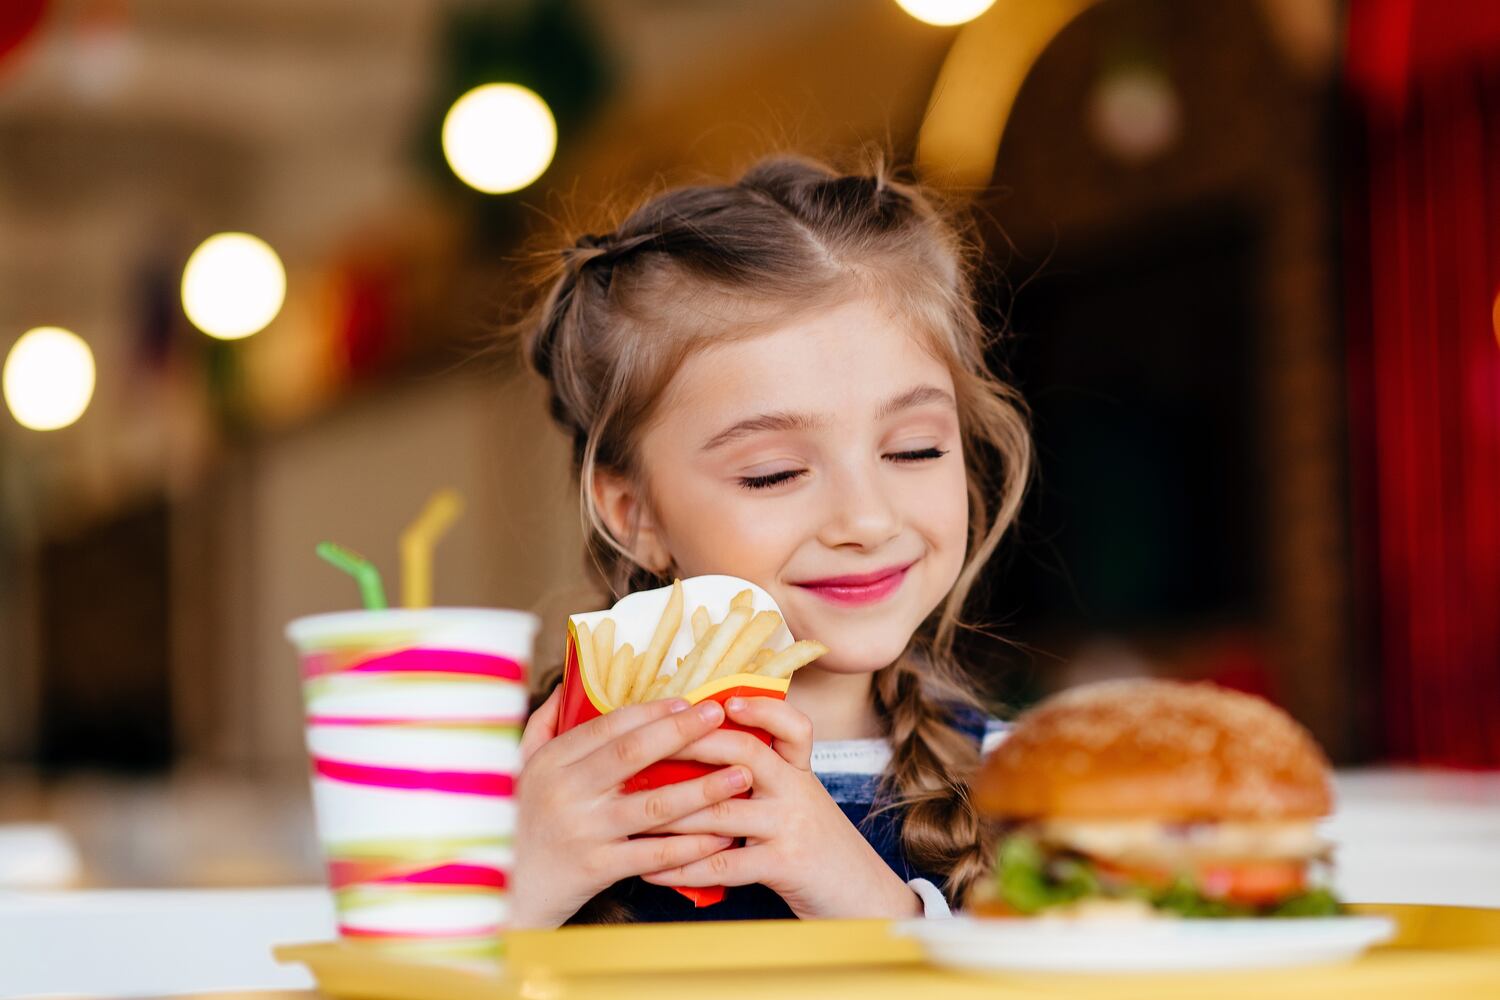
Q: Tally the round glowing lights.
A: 4